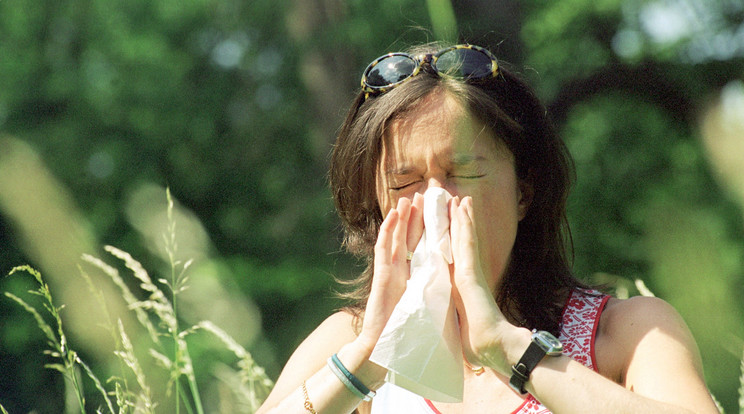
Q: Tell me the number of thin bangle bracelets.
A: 2